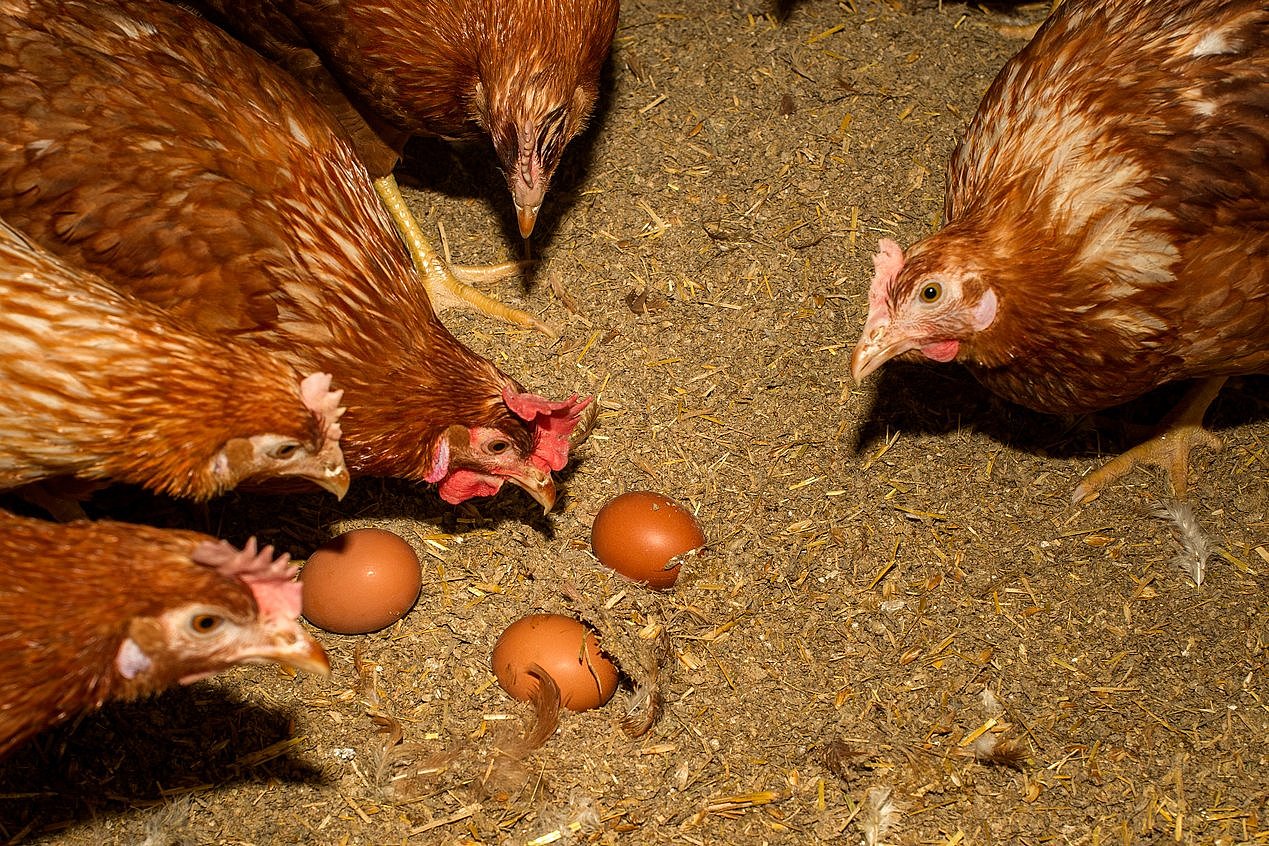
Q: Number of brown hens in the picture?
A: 5